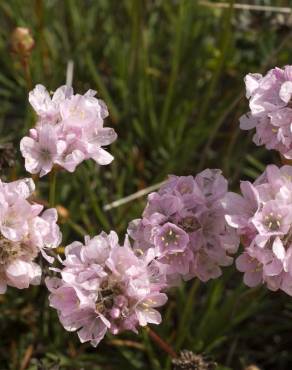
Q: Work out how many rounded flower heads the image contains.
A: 6